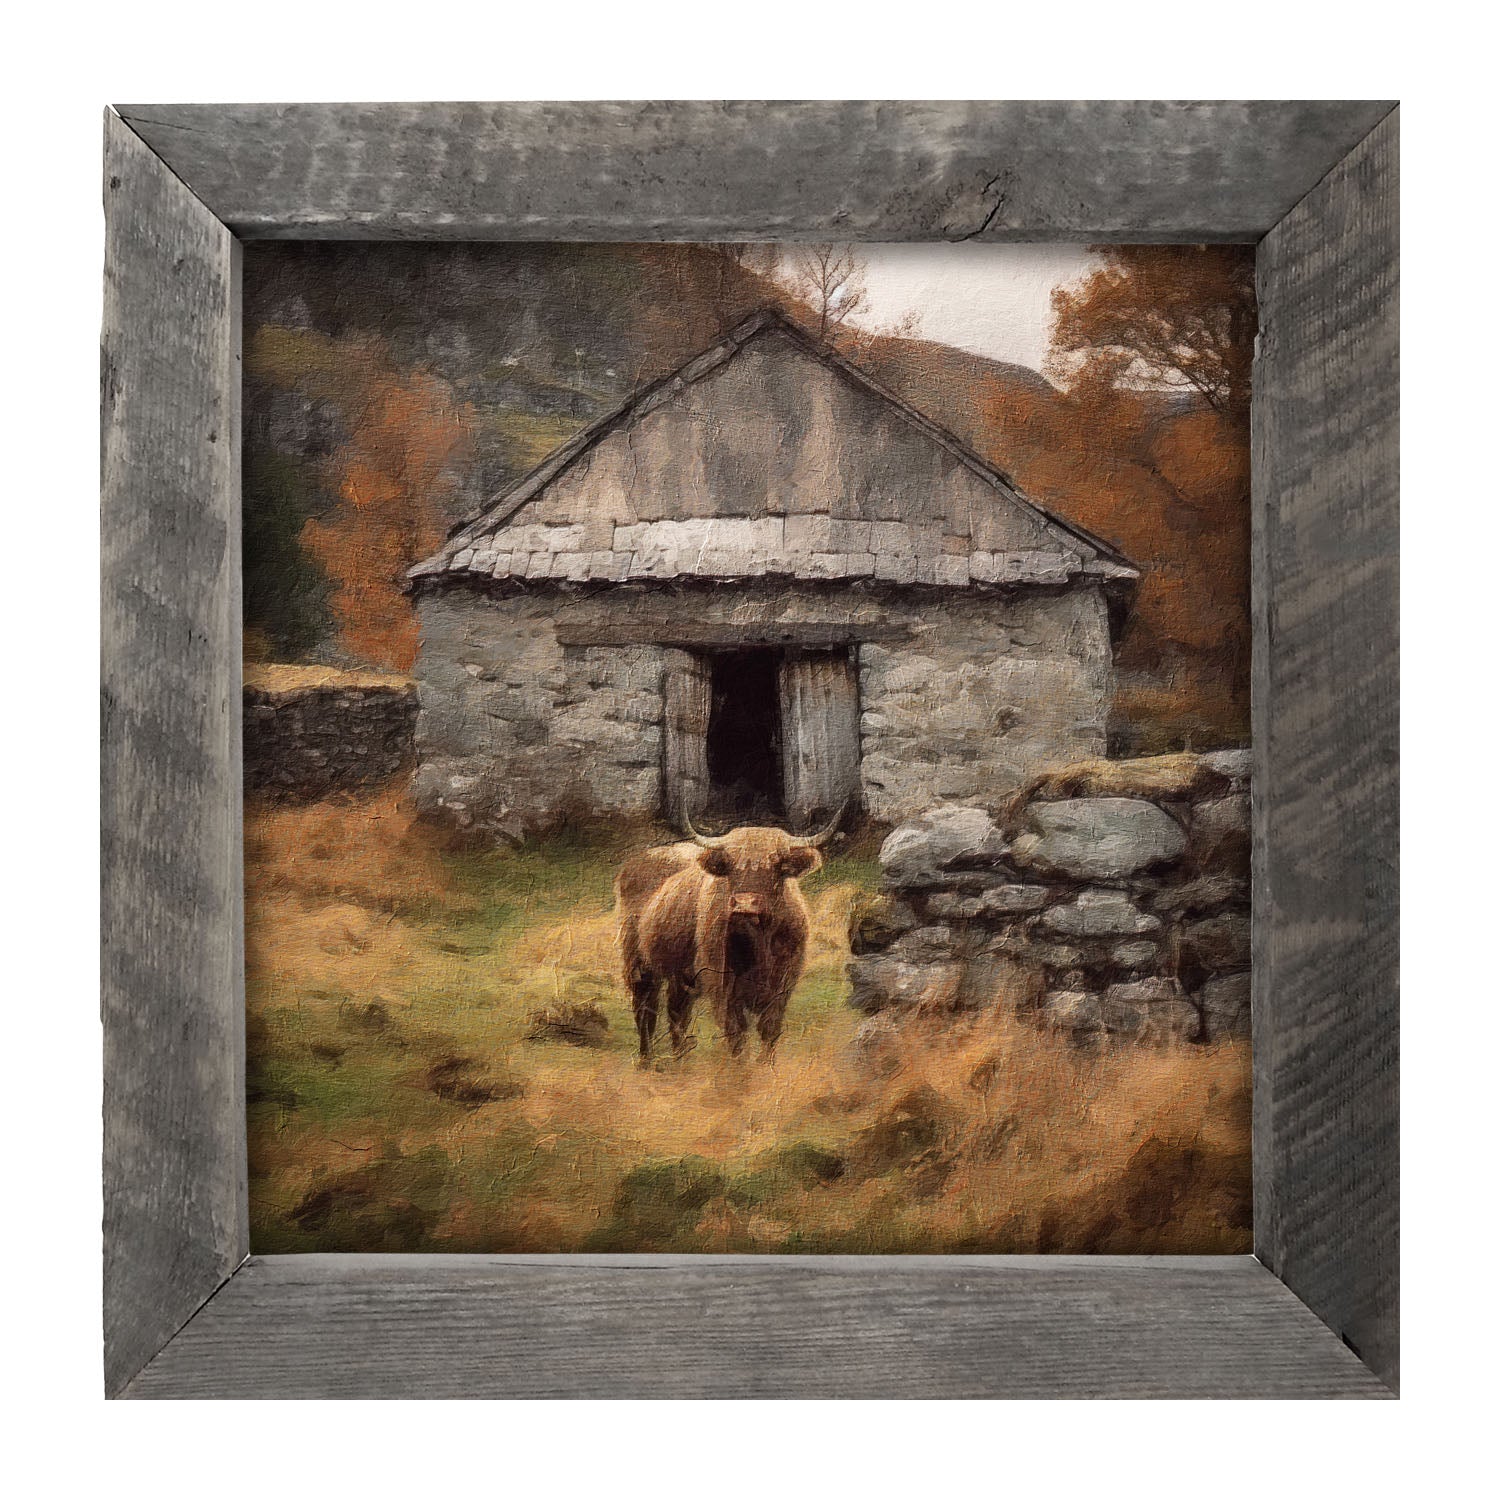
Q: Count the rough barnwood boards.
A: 4